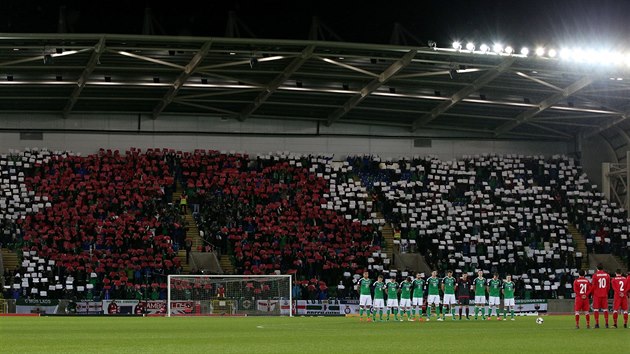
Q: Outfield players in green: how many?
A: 10